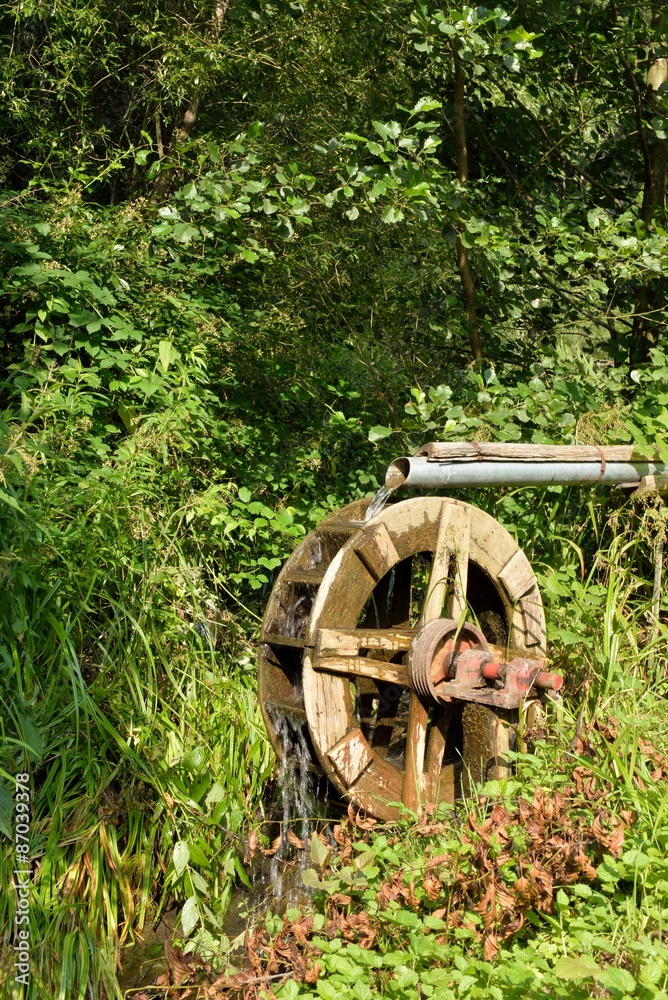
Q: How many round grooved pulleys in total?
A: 1